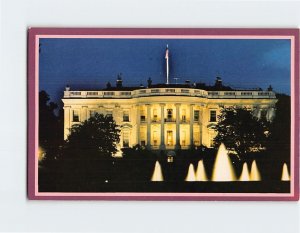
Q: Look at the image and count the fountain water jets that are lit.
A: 7